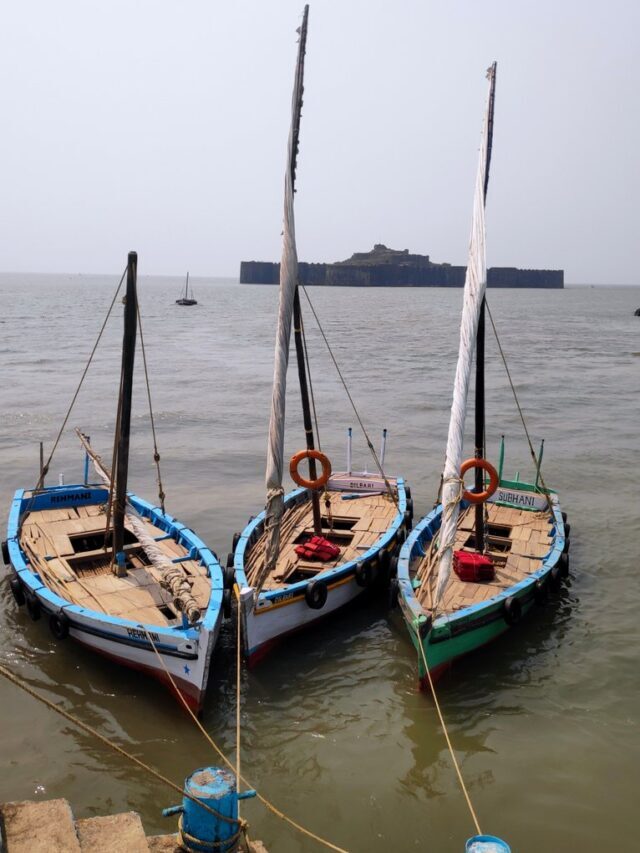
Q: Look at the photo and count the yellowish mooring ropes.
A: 4